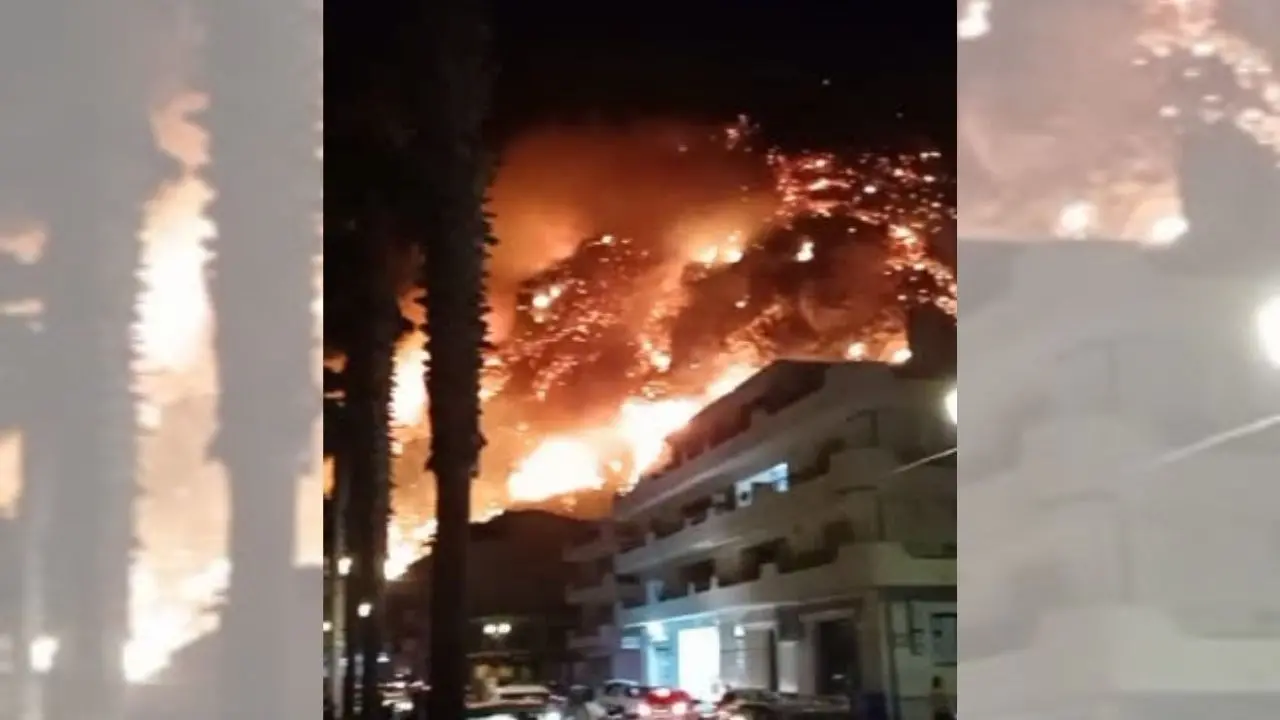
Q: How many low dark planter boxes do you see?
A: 0